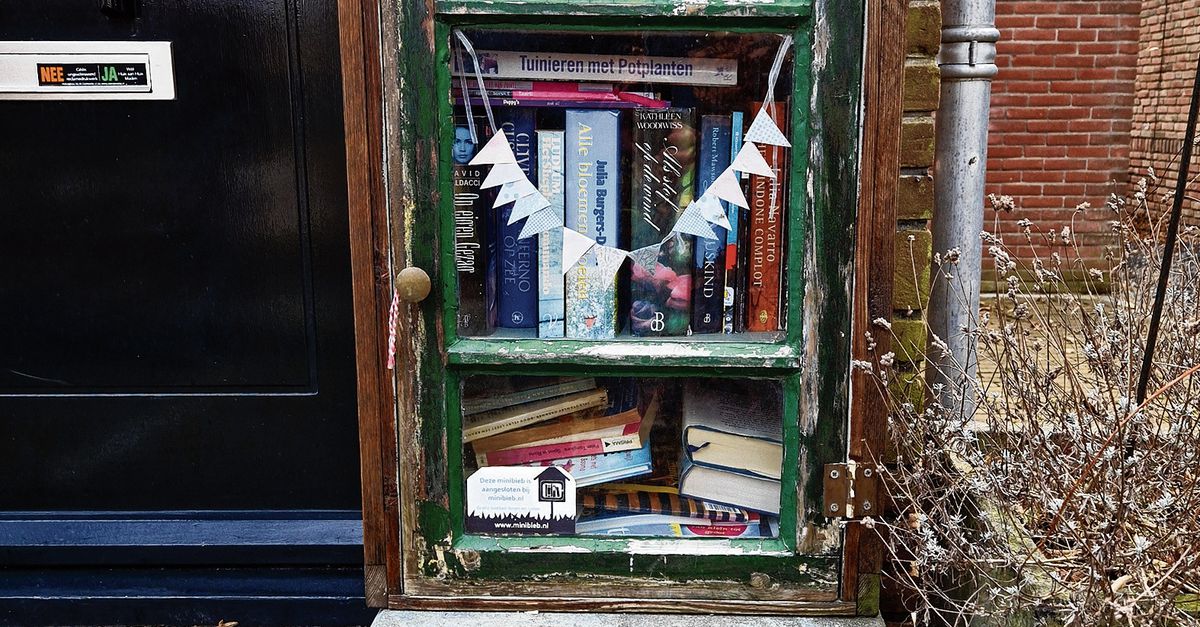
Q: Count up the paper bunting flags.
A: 13